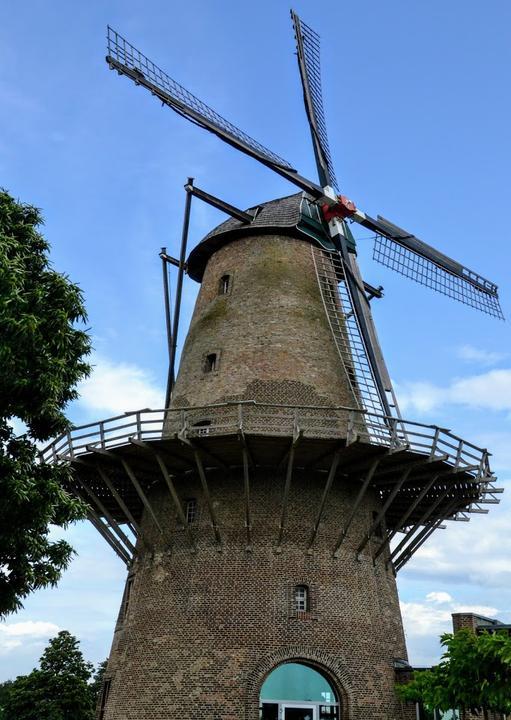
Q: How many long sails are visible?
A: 4